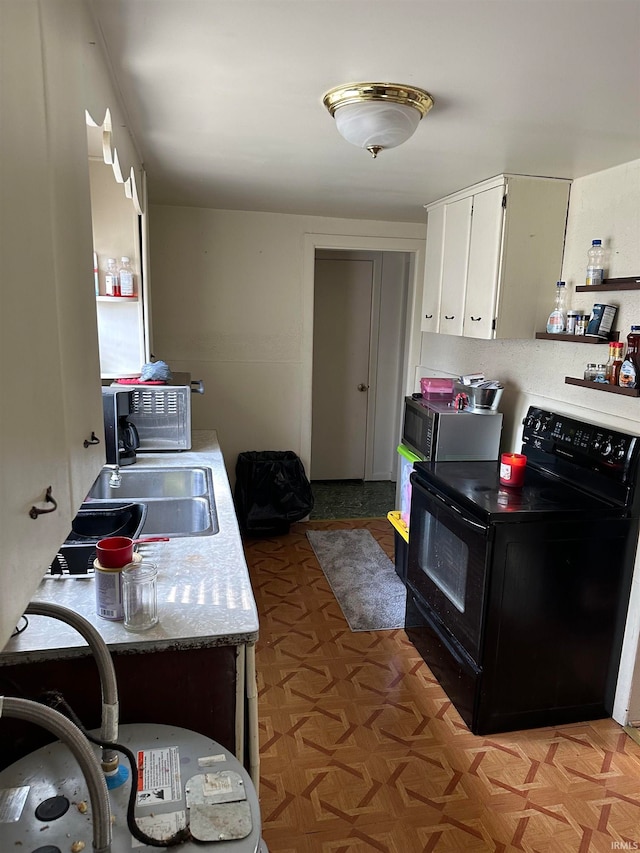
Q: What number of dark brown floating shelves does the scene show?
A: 3